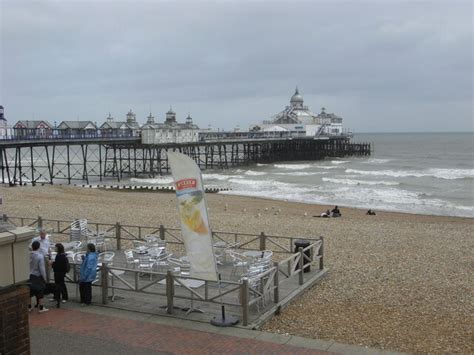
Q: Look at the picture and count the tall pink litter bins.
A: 0